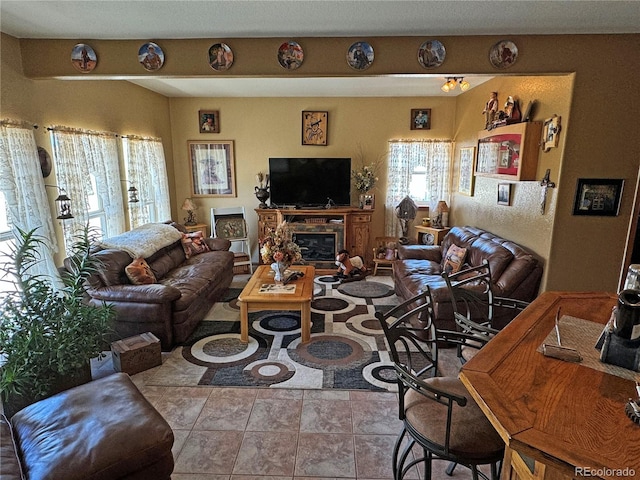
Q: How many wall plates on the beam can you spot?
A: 7